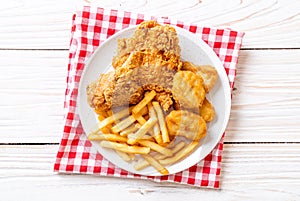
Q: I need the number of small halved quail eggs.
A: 0